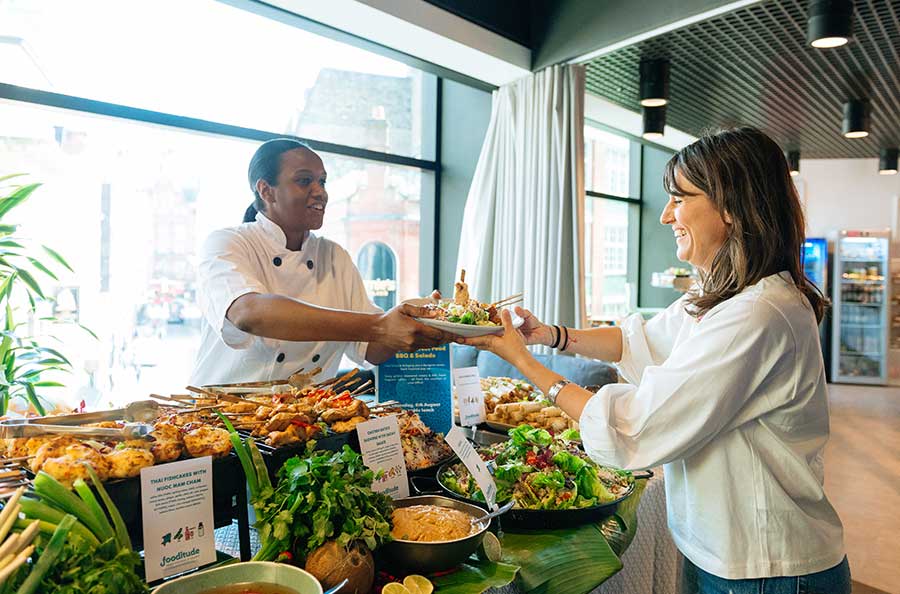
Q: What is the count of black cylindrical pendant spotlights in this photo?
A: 6